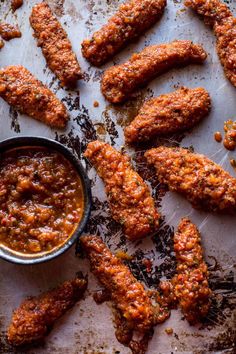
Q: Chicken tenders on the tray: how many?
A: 11